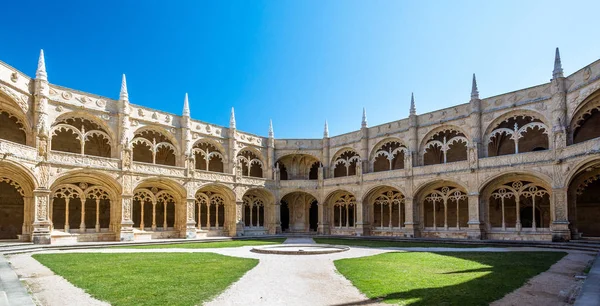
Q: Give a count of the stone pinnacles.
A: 10